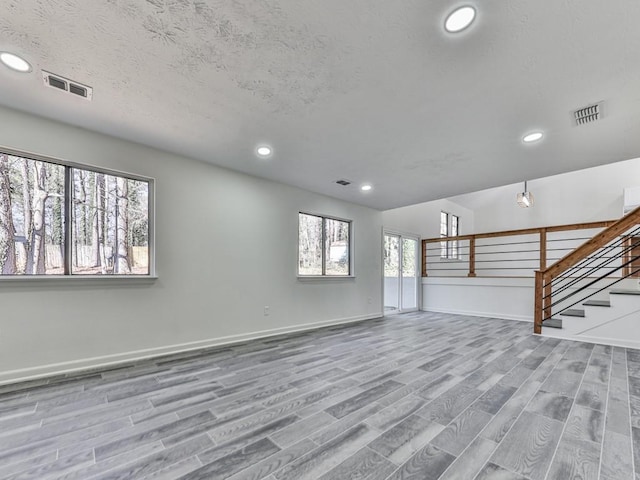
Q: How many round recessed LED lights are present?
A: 5